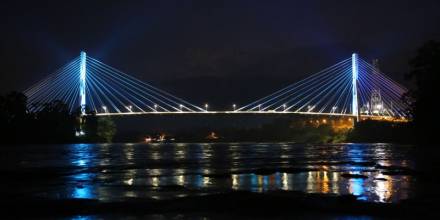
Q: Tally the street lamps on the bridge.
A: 10